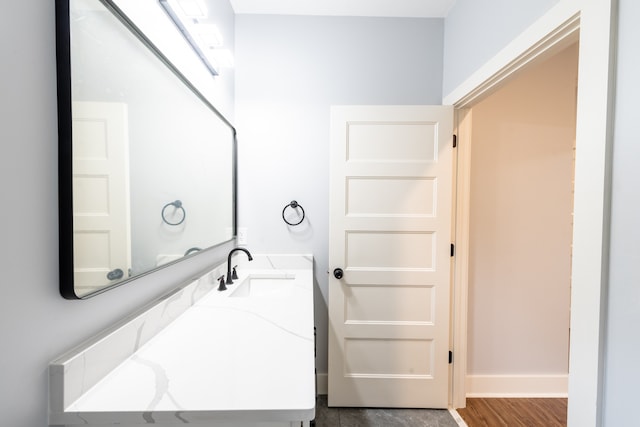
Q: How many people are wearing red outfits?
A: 0